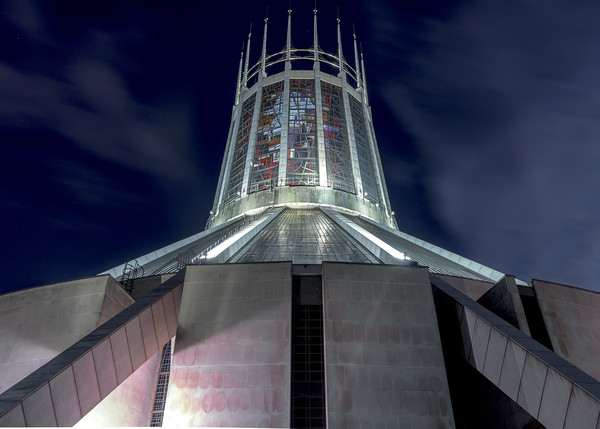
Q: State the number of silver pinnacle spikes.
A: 8